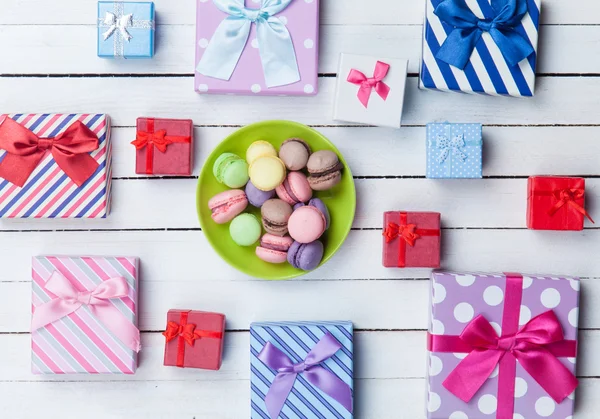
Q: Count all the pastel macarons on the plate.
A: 14